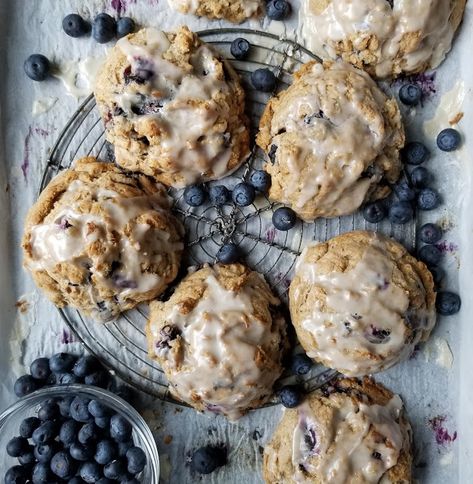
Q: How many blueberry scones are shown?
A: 8